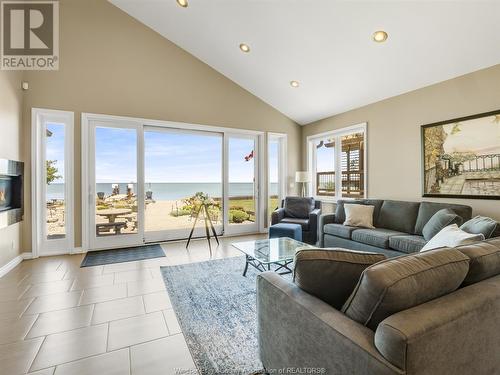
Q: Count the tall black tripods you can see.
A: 1